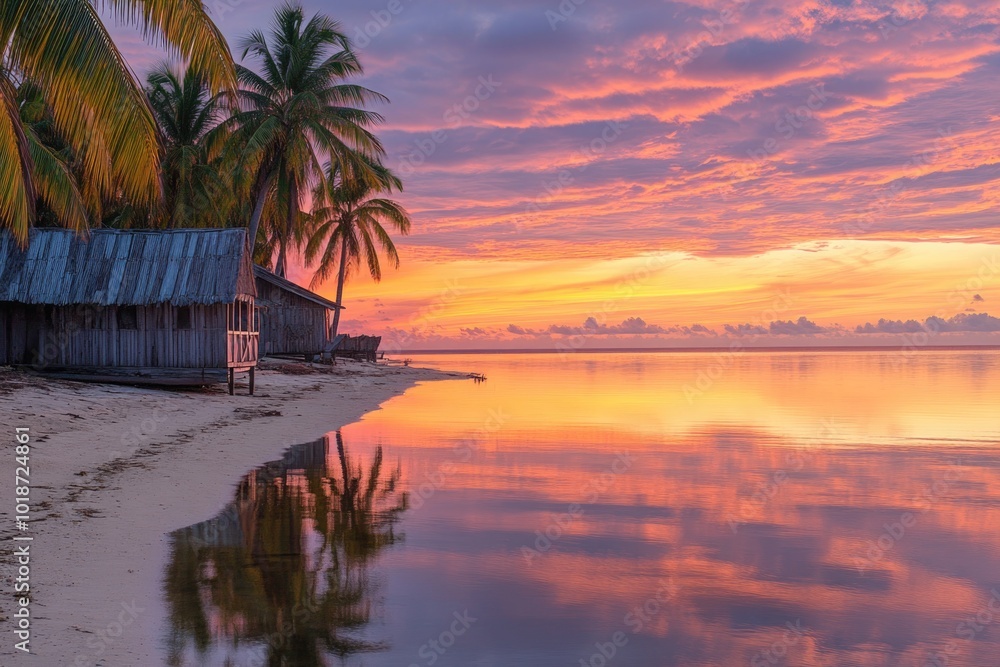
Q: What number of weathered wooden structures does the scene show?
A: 2